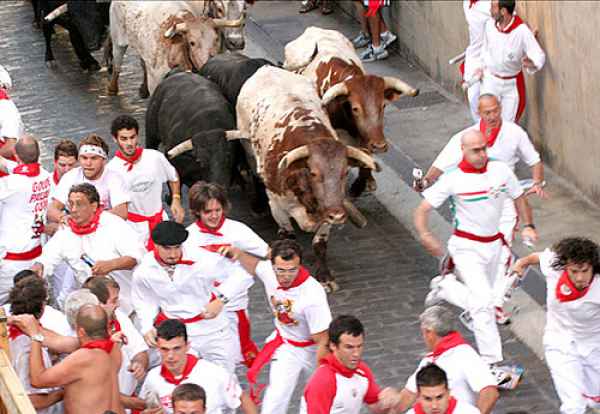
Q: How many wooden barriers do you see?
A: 1